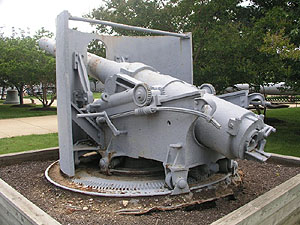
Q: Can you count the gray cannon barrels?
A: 1